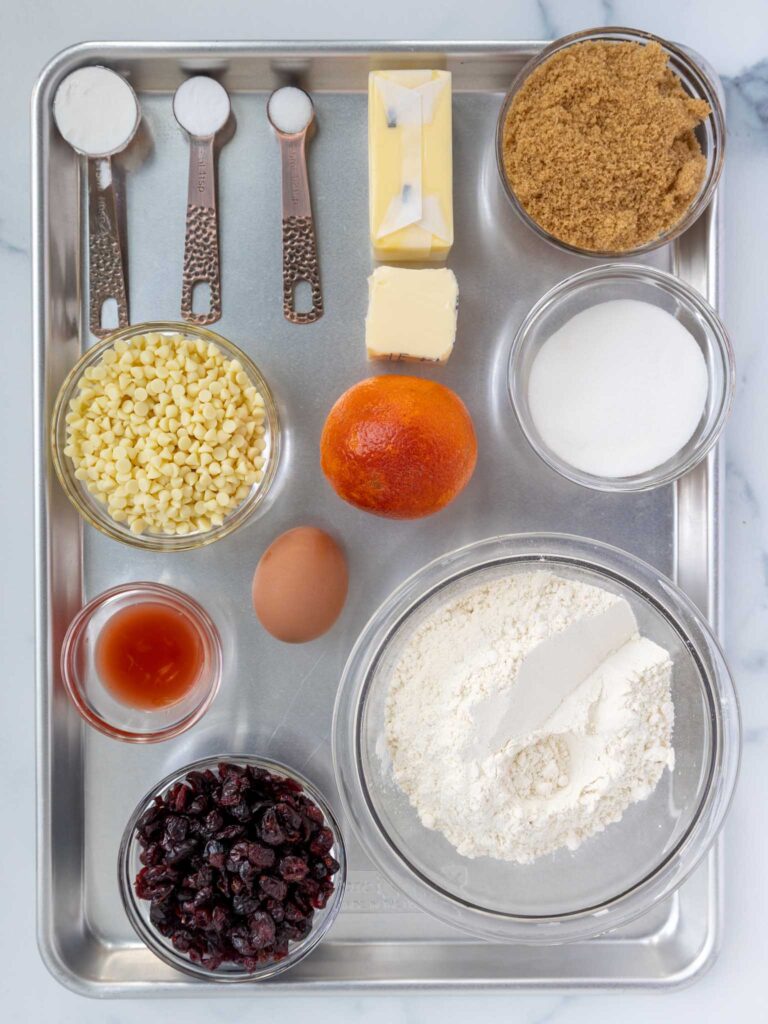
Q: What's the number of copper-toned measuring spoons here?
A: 3